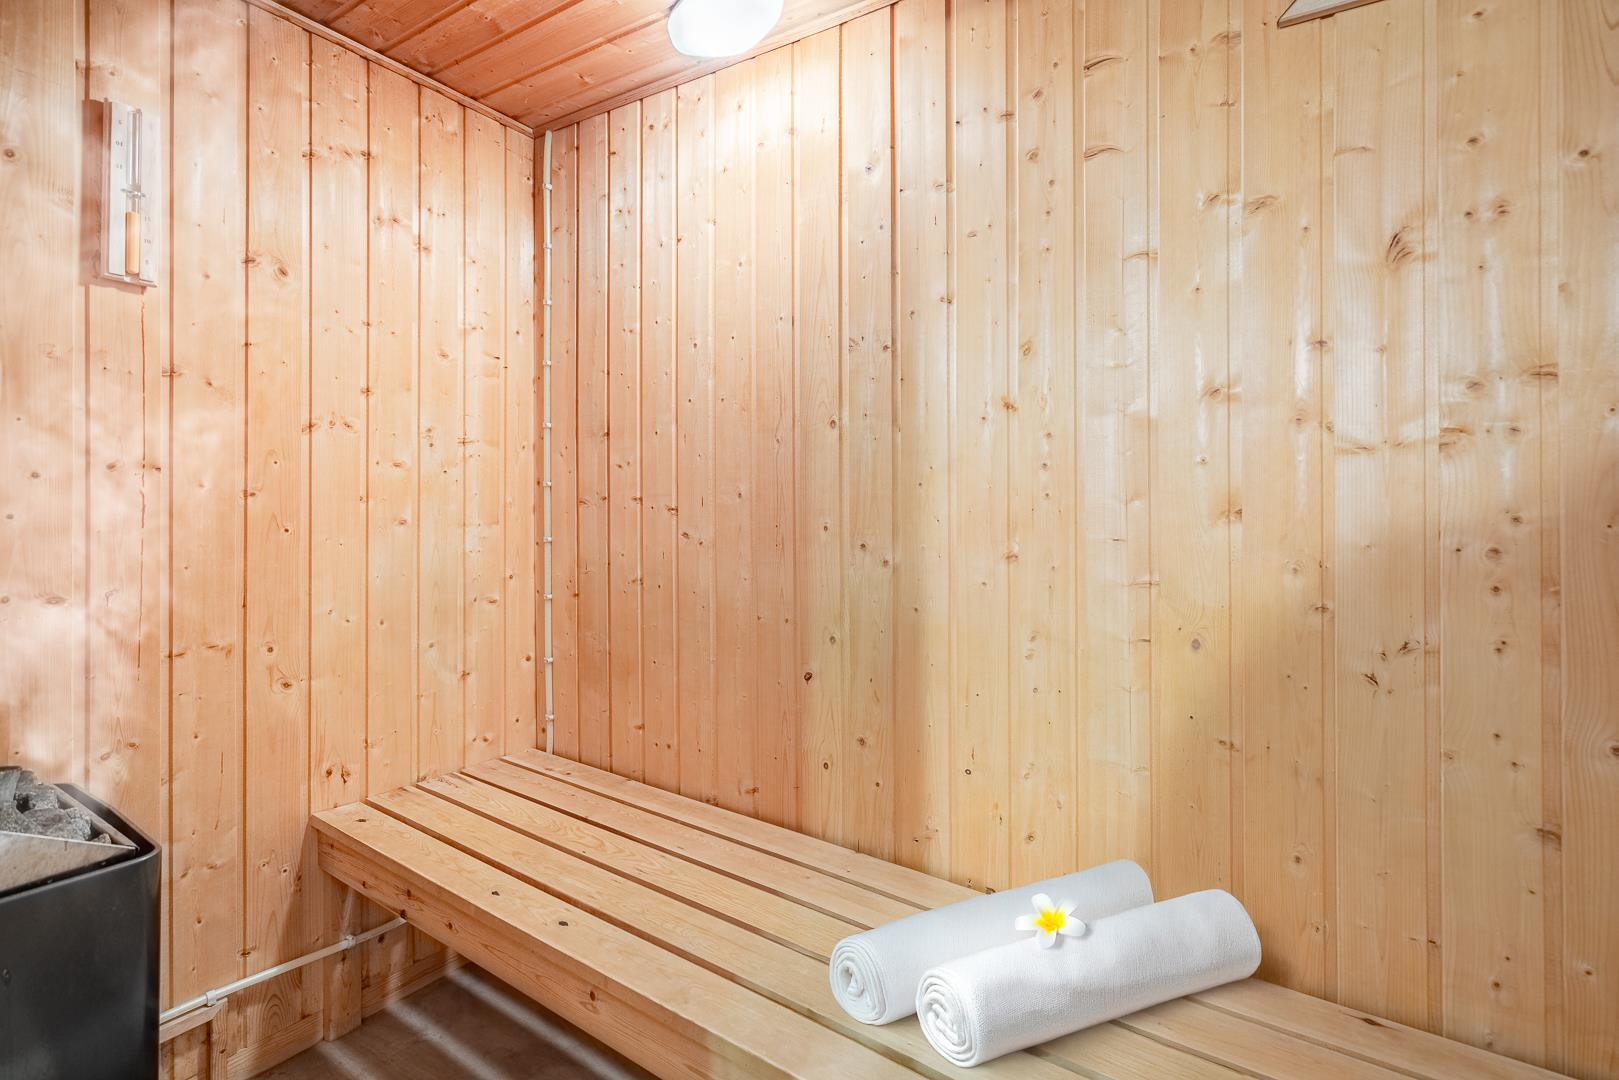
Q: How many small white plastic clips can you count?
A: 12